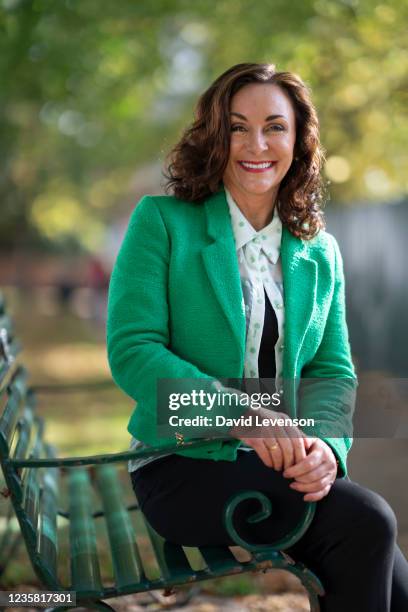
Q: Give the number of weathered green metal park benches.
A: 1